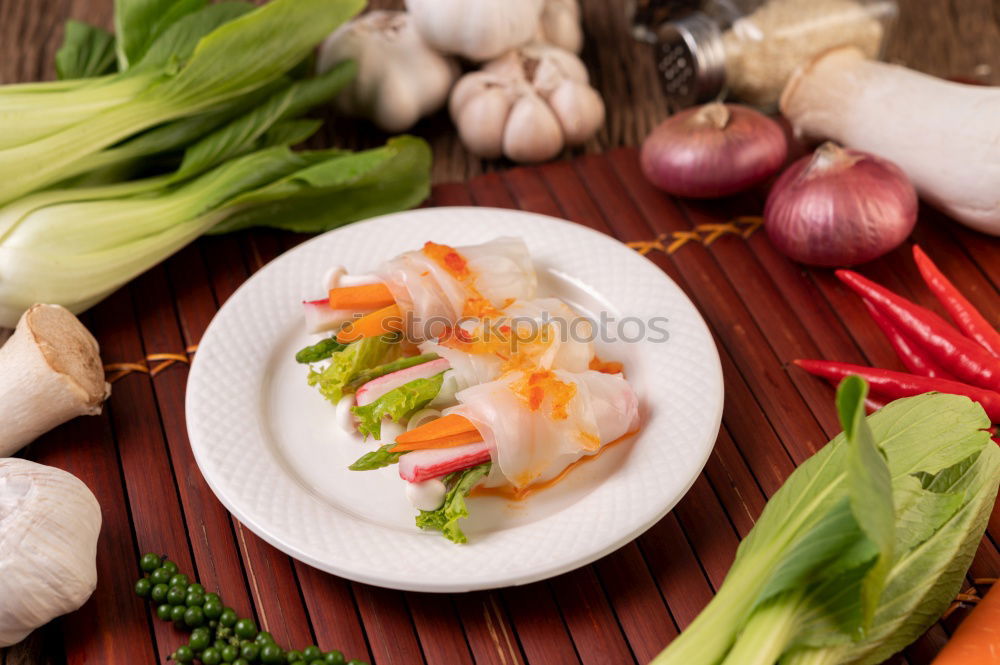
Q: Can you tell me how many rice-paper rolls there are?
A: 3